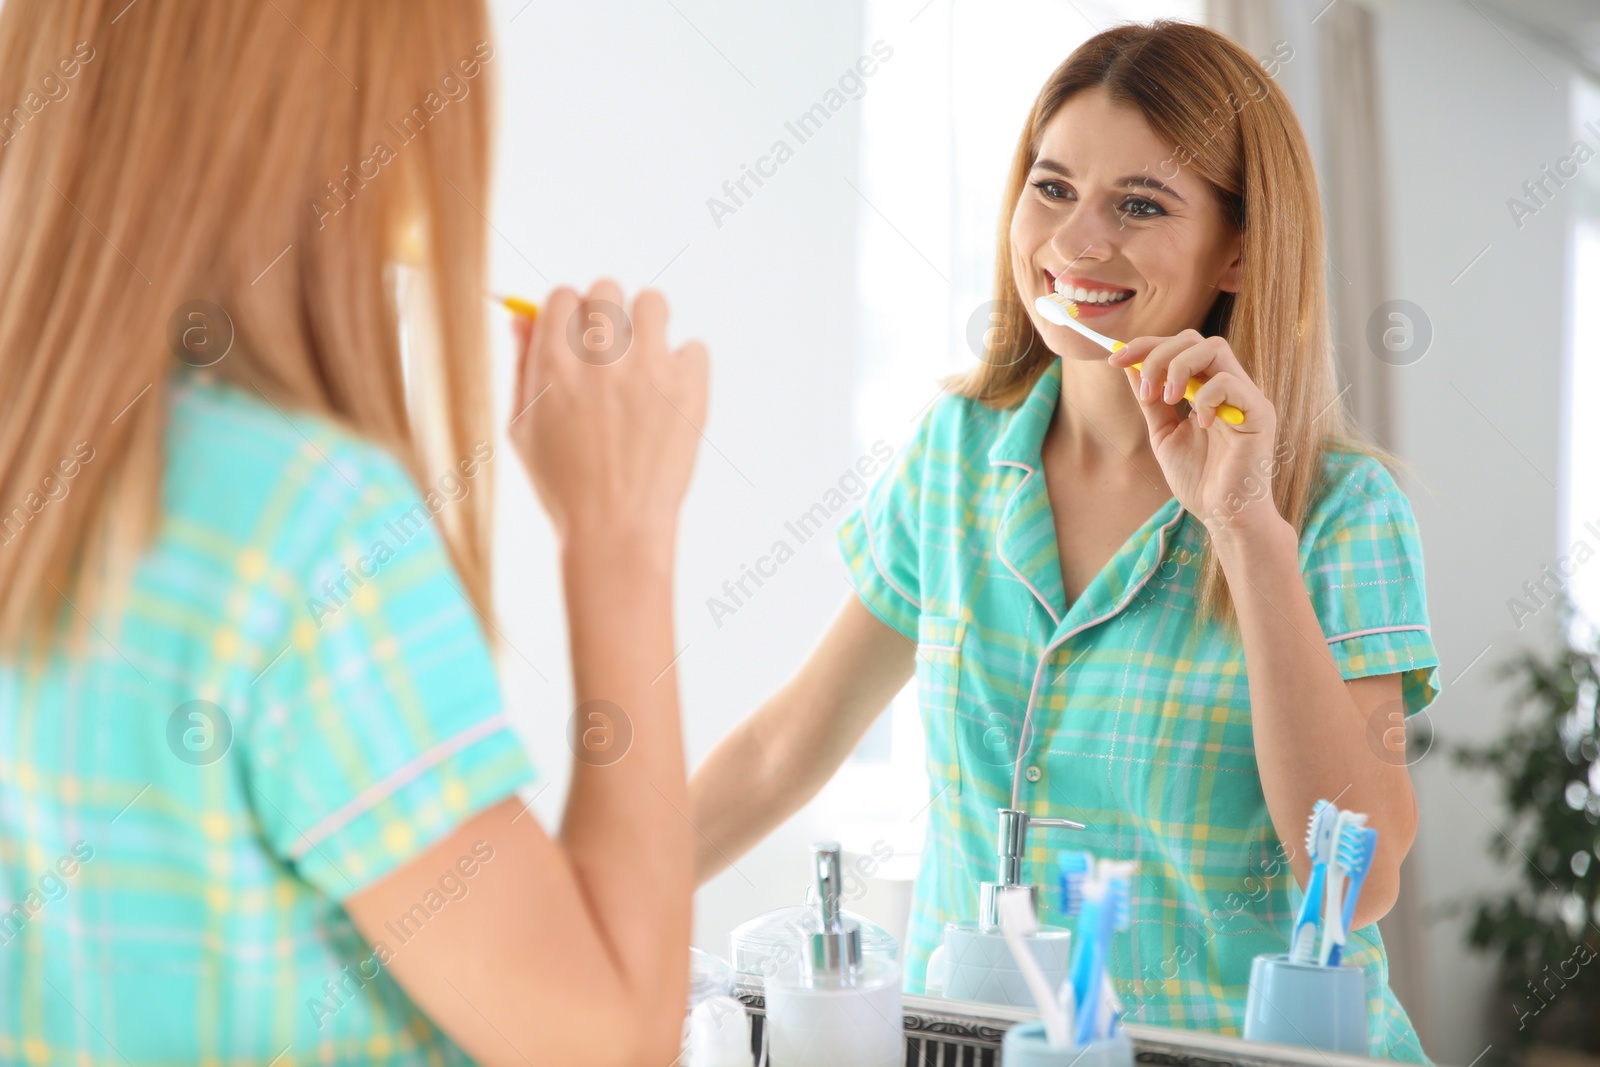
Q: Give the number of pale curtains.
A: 2